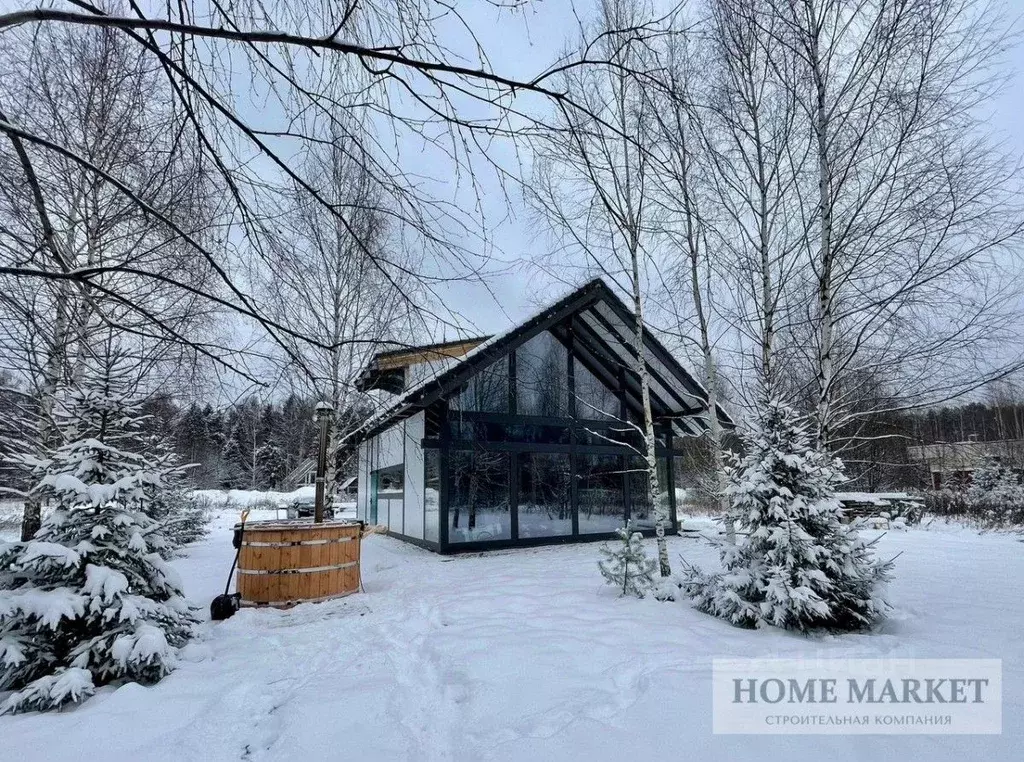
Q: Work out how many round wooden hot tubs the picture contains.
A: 1